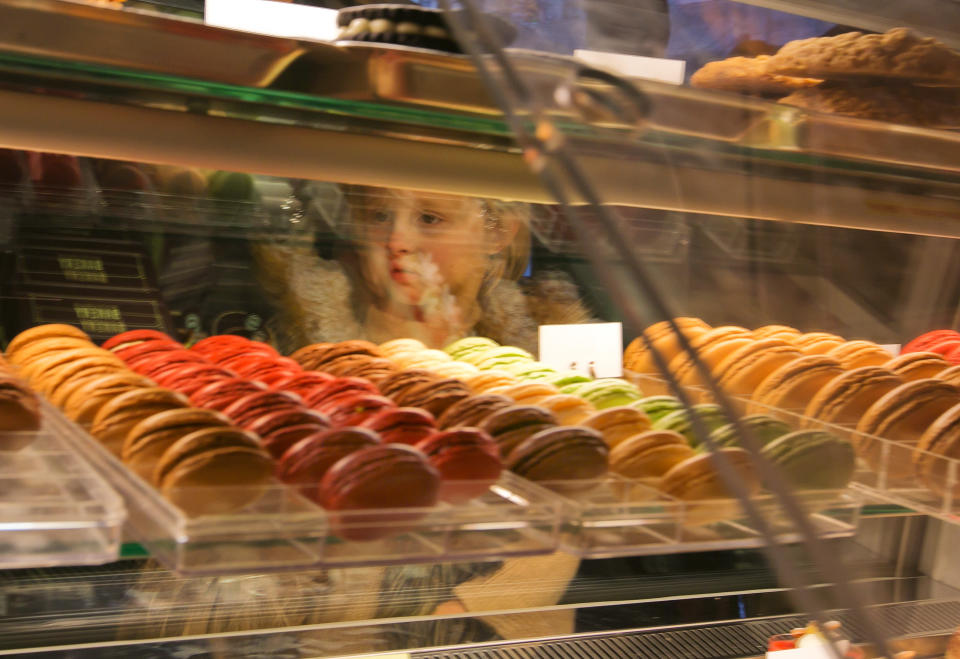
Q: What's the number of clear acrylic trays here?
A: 4